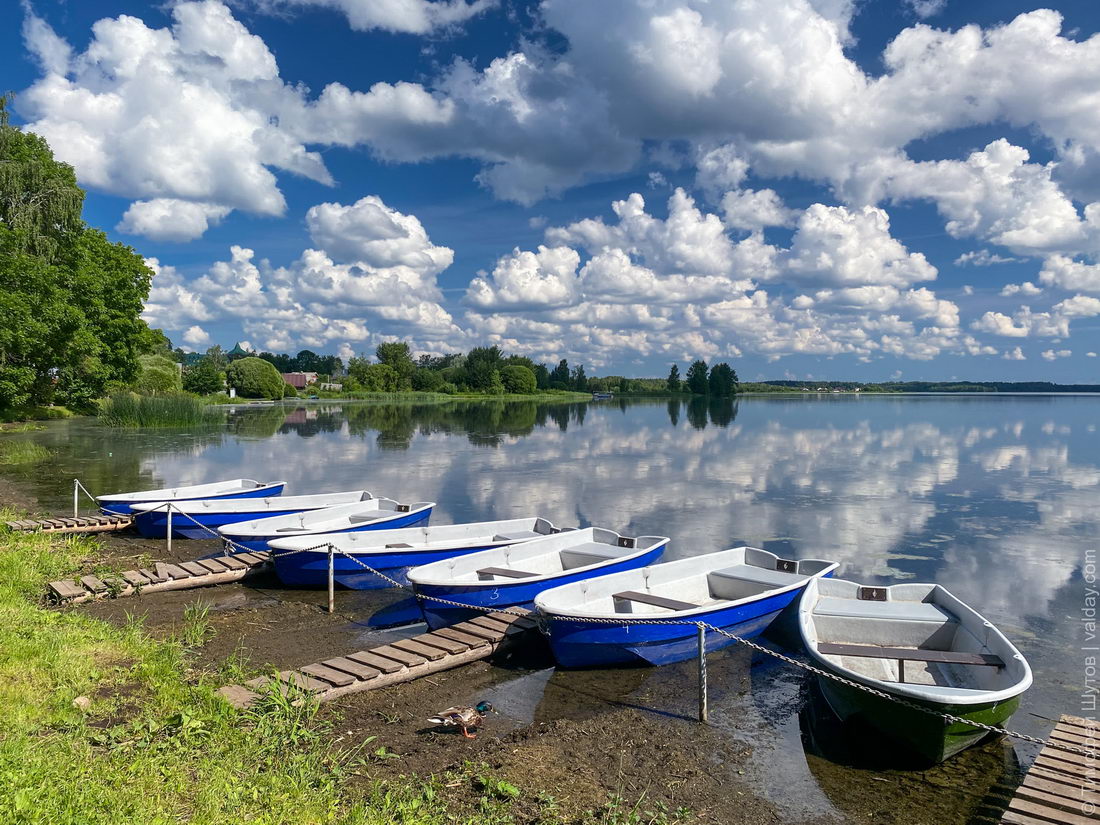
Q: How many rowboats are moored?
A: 7